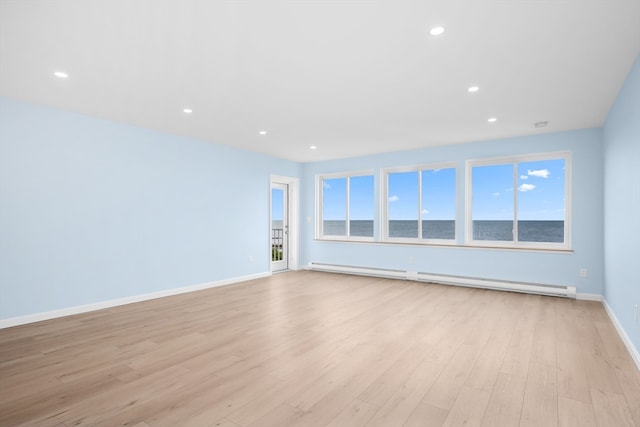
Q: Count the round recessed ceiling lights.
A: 7